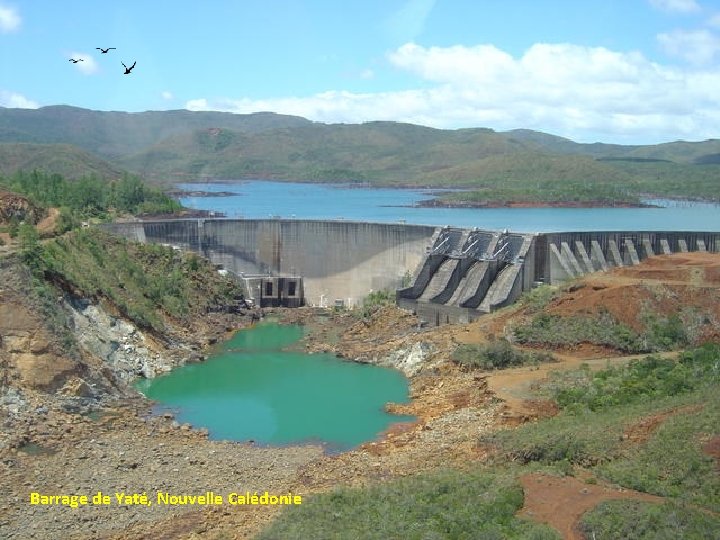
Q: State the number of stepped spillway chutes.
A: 3